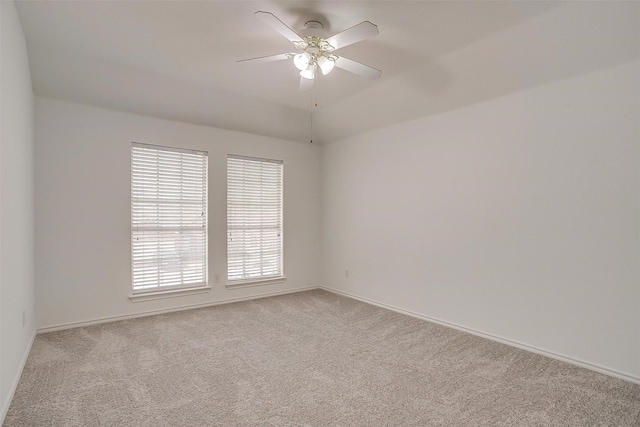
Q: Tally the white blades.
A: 5